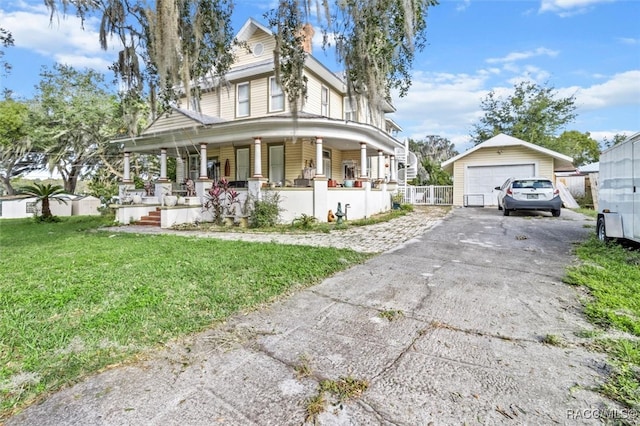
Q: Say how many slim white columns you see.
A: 8